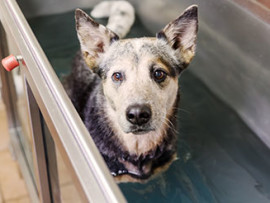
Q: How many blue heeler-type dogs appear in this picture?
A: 1